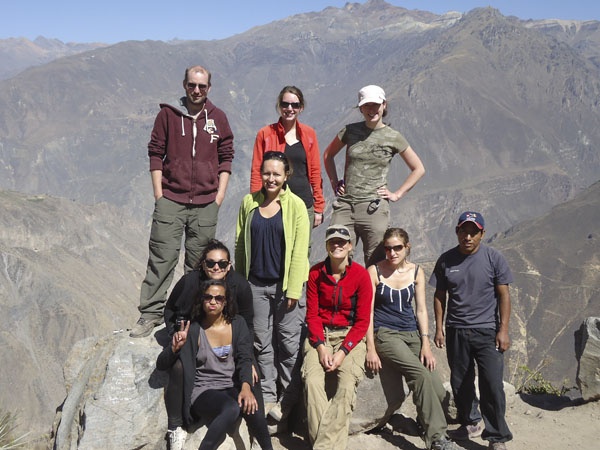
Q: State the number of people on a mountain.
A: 9